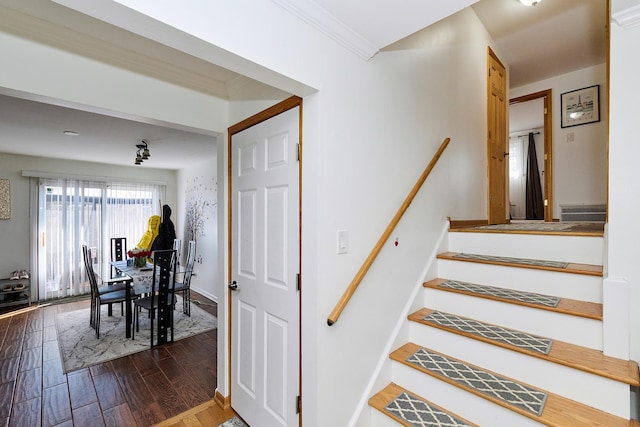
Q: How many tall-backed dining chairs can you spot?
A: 6